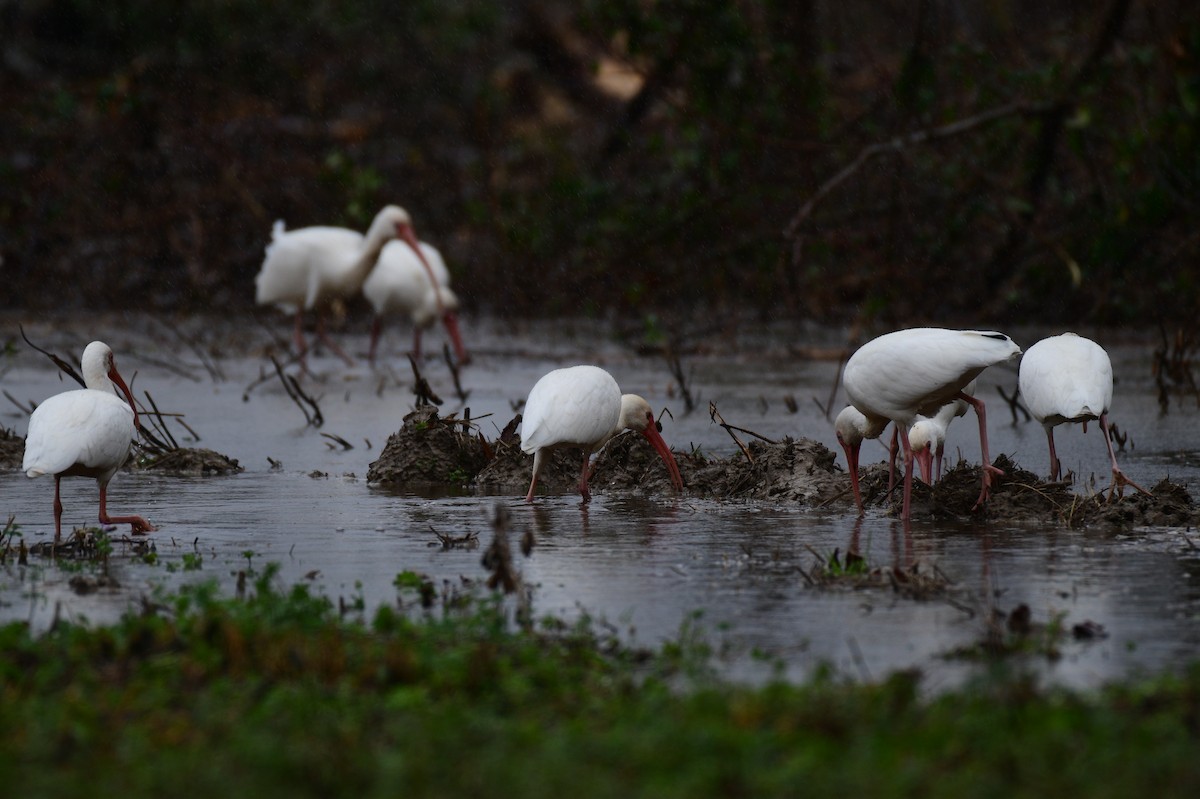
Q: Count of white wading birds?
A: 7